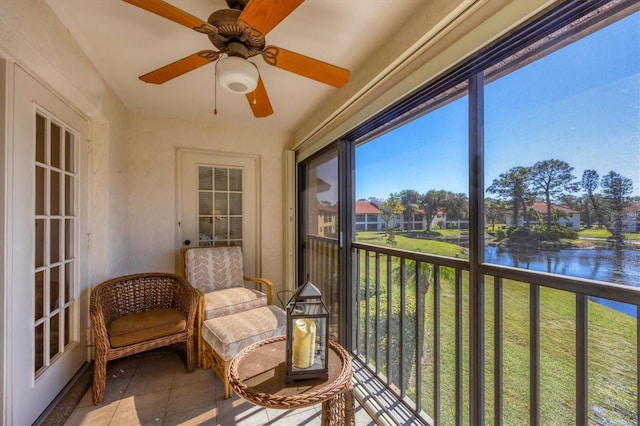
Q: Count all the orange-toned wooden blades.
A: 5